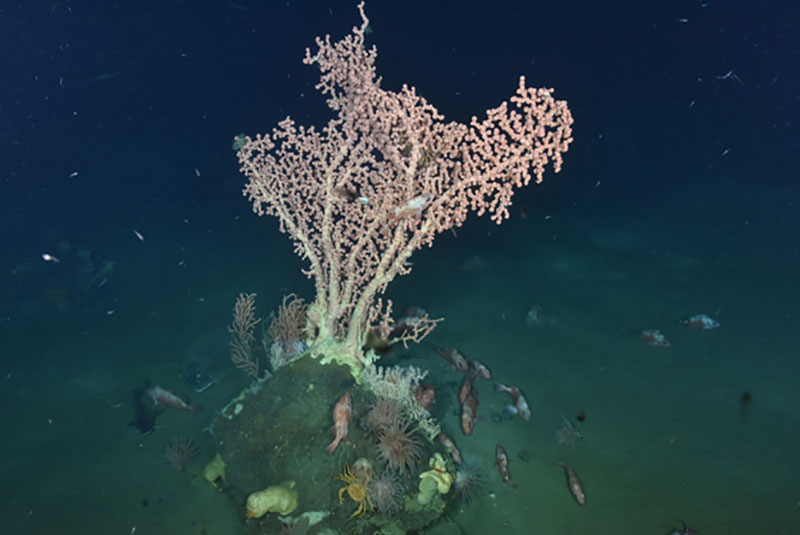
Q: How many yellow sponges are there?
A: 3